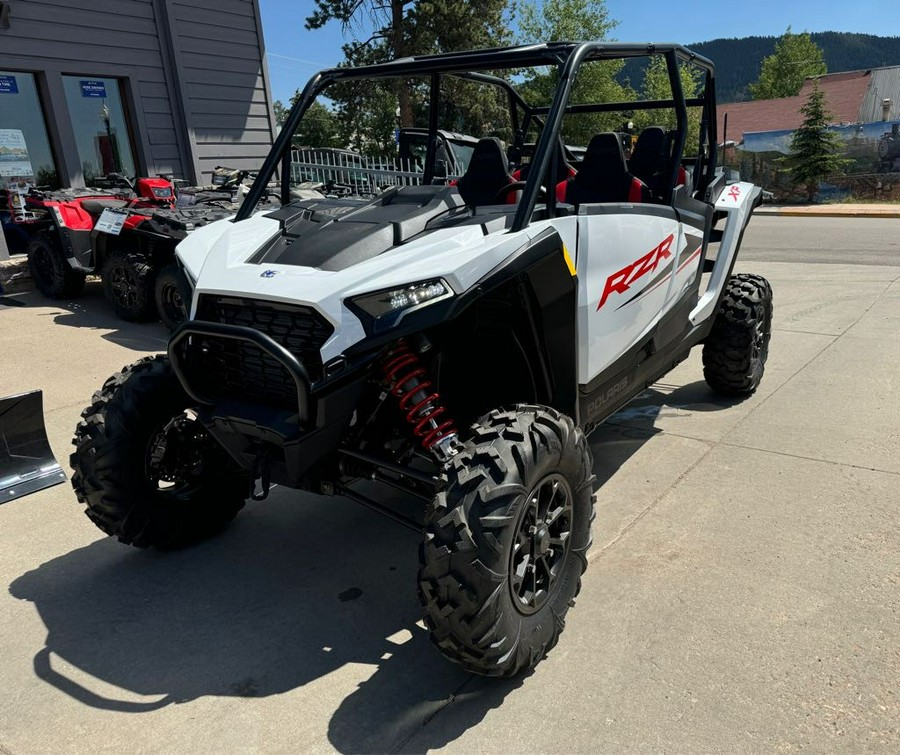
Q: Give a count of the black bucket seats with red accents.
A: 4